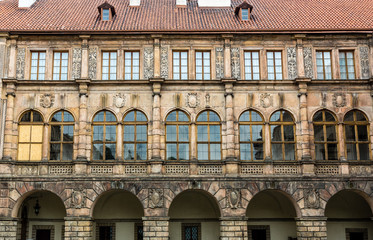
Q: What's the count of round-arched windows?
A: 10